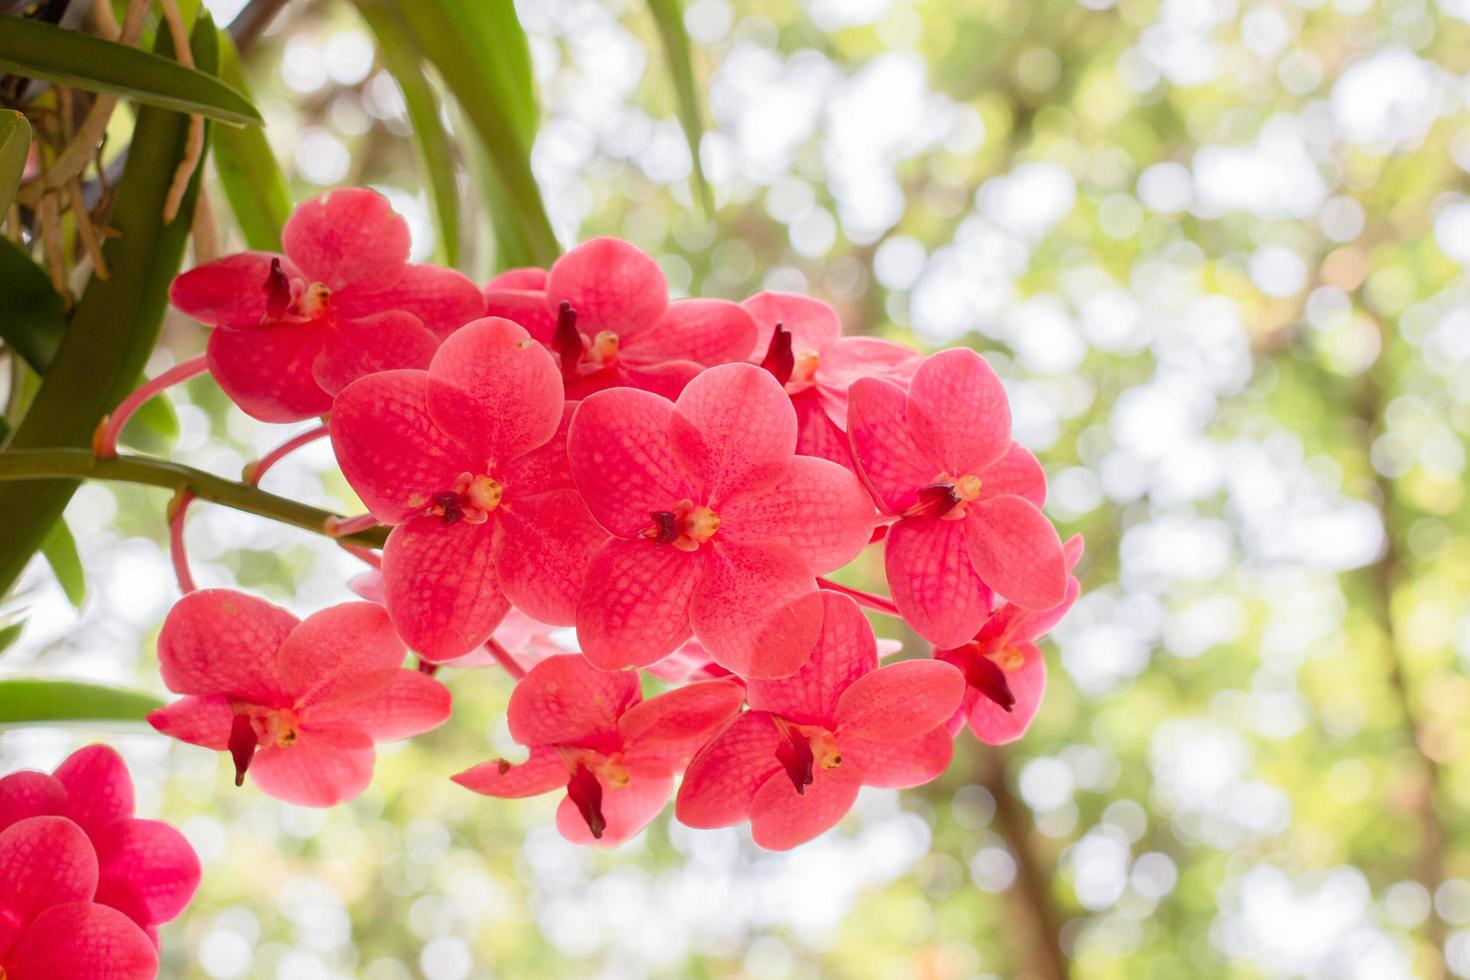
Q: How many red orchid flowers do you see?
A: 12